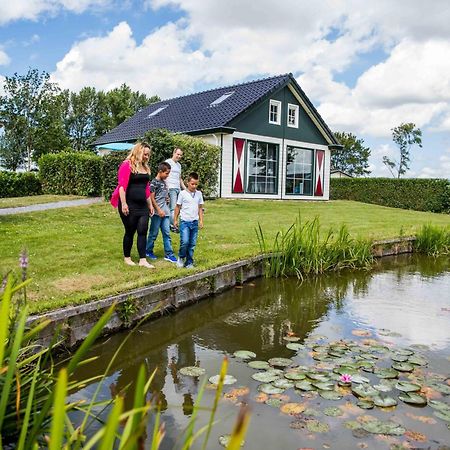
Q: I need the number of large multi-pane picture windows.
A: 2